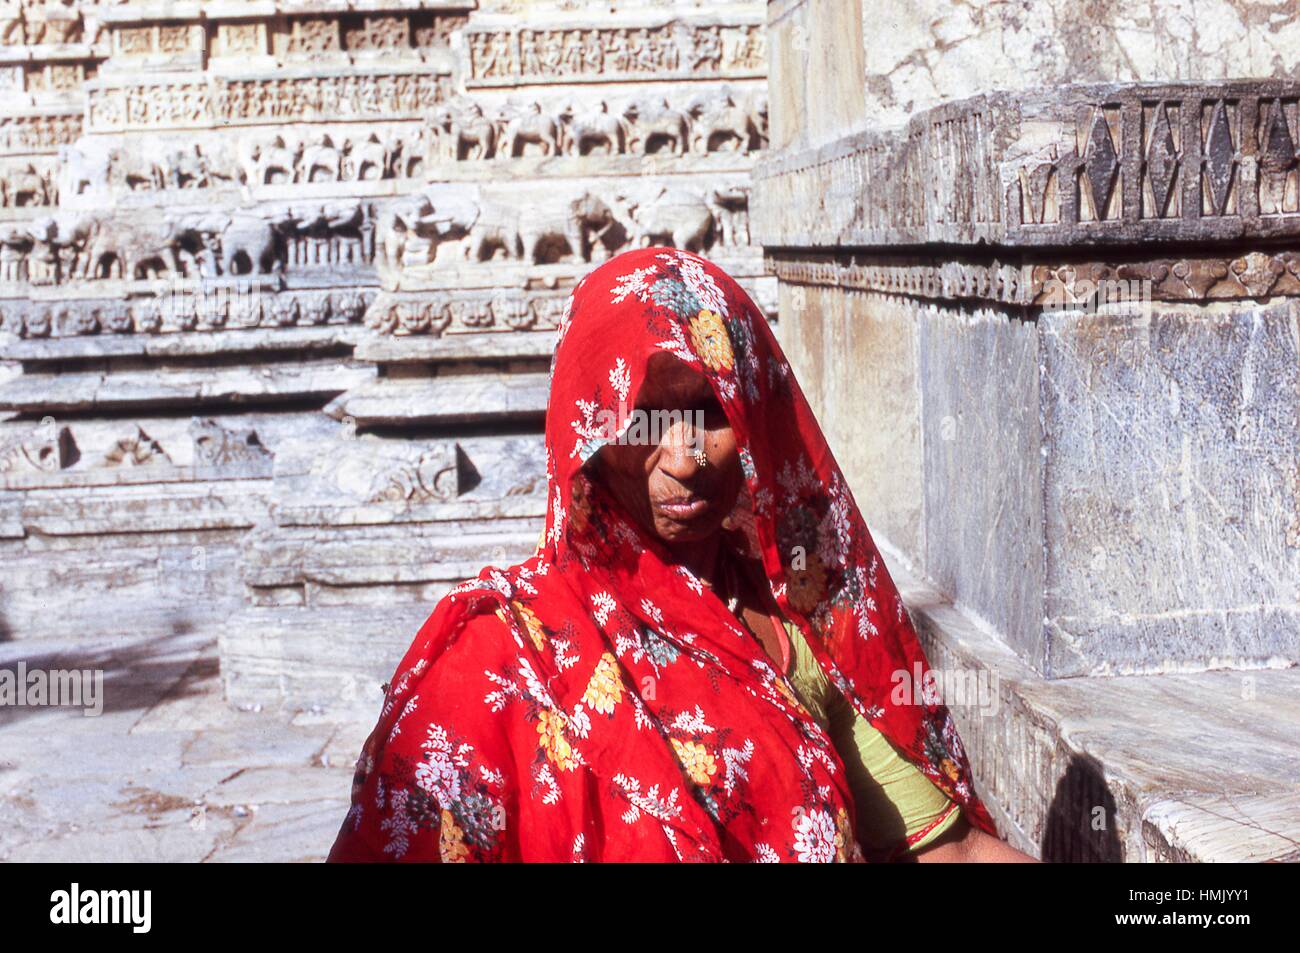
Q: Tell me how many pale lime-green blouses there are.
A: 1